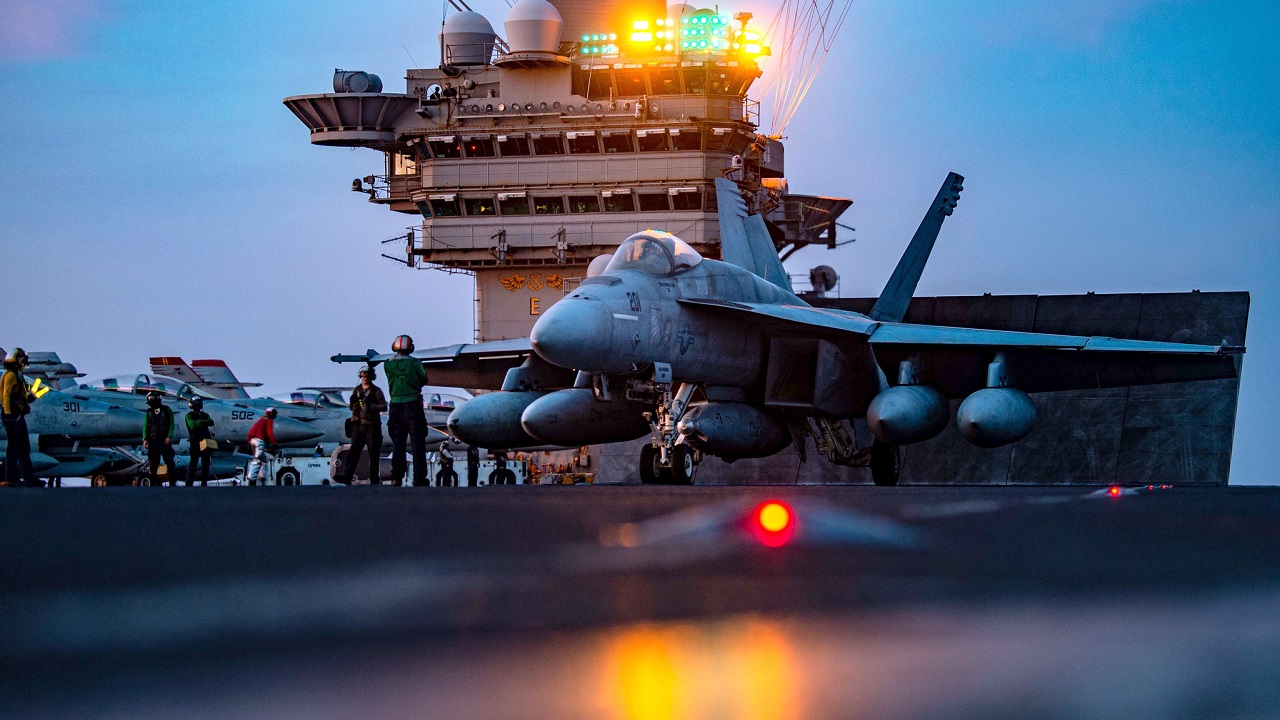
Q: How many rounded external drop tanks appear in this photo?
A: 5